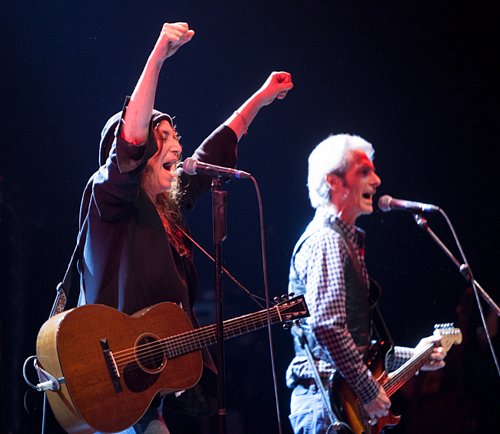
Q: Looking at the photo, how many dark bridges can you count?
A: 1